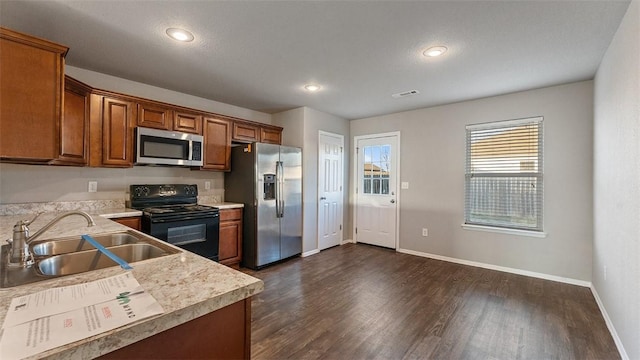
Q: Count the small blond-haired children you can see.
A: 0